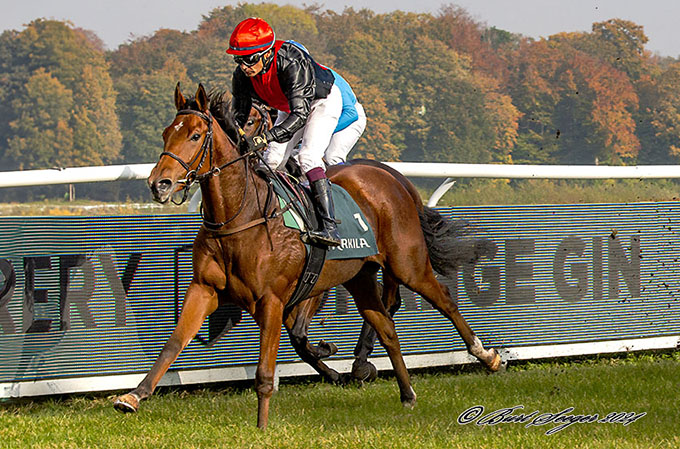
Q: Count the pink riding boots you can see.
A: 0